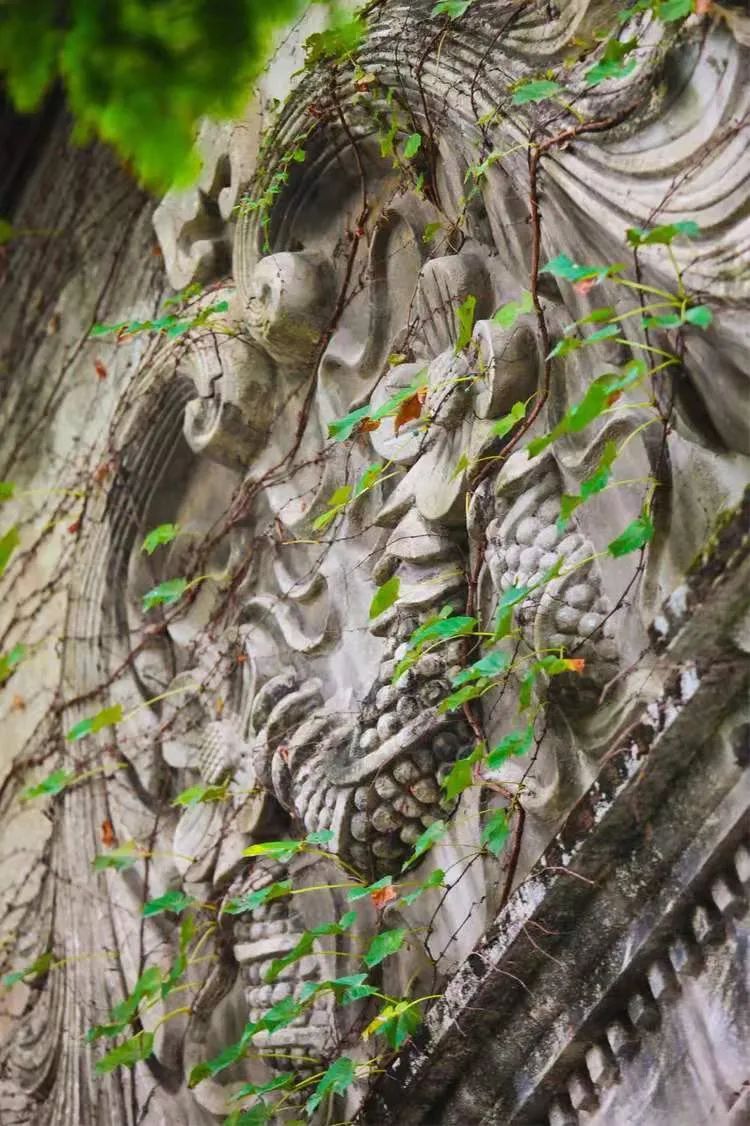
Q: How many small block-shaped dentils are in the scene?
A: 10